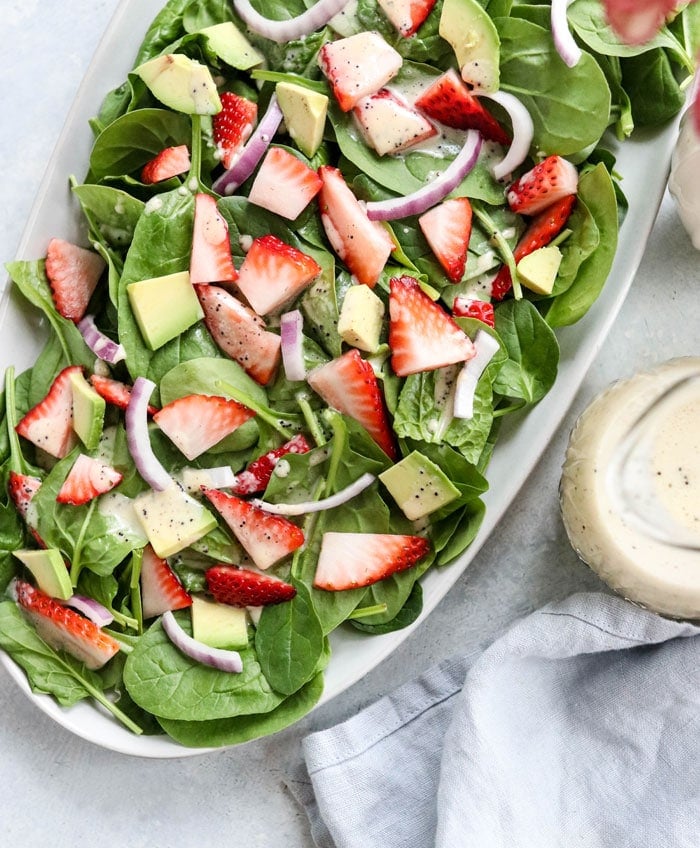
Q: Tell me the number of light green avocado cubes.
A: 12